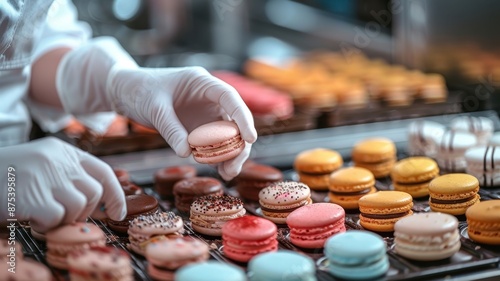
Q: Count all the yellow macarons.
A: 7